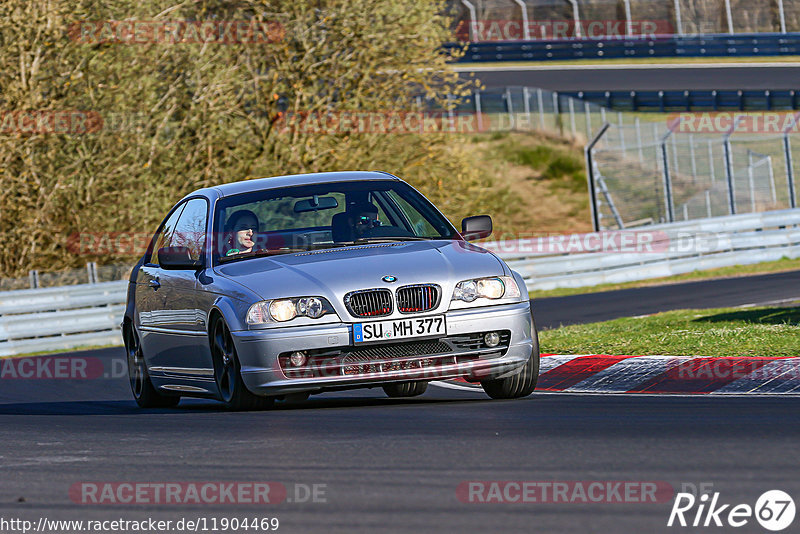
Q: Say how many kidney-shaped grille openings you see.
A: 2